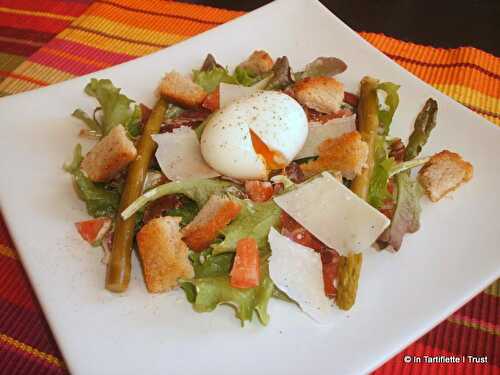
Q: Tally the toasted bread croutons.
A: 8